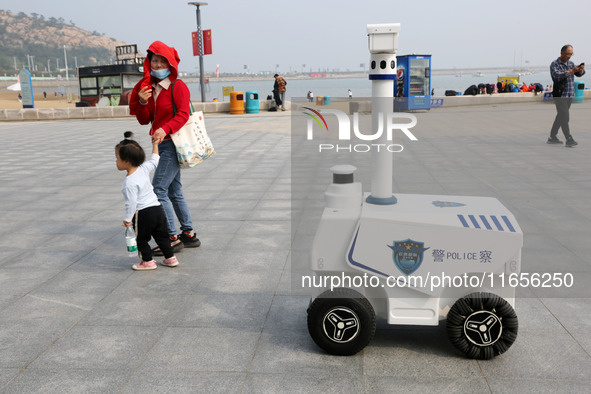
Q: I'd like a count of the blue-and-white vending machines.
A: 1